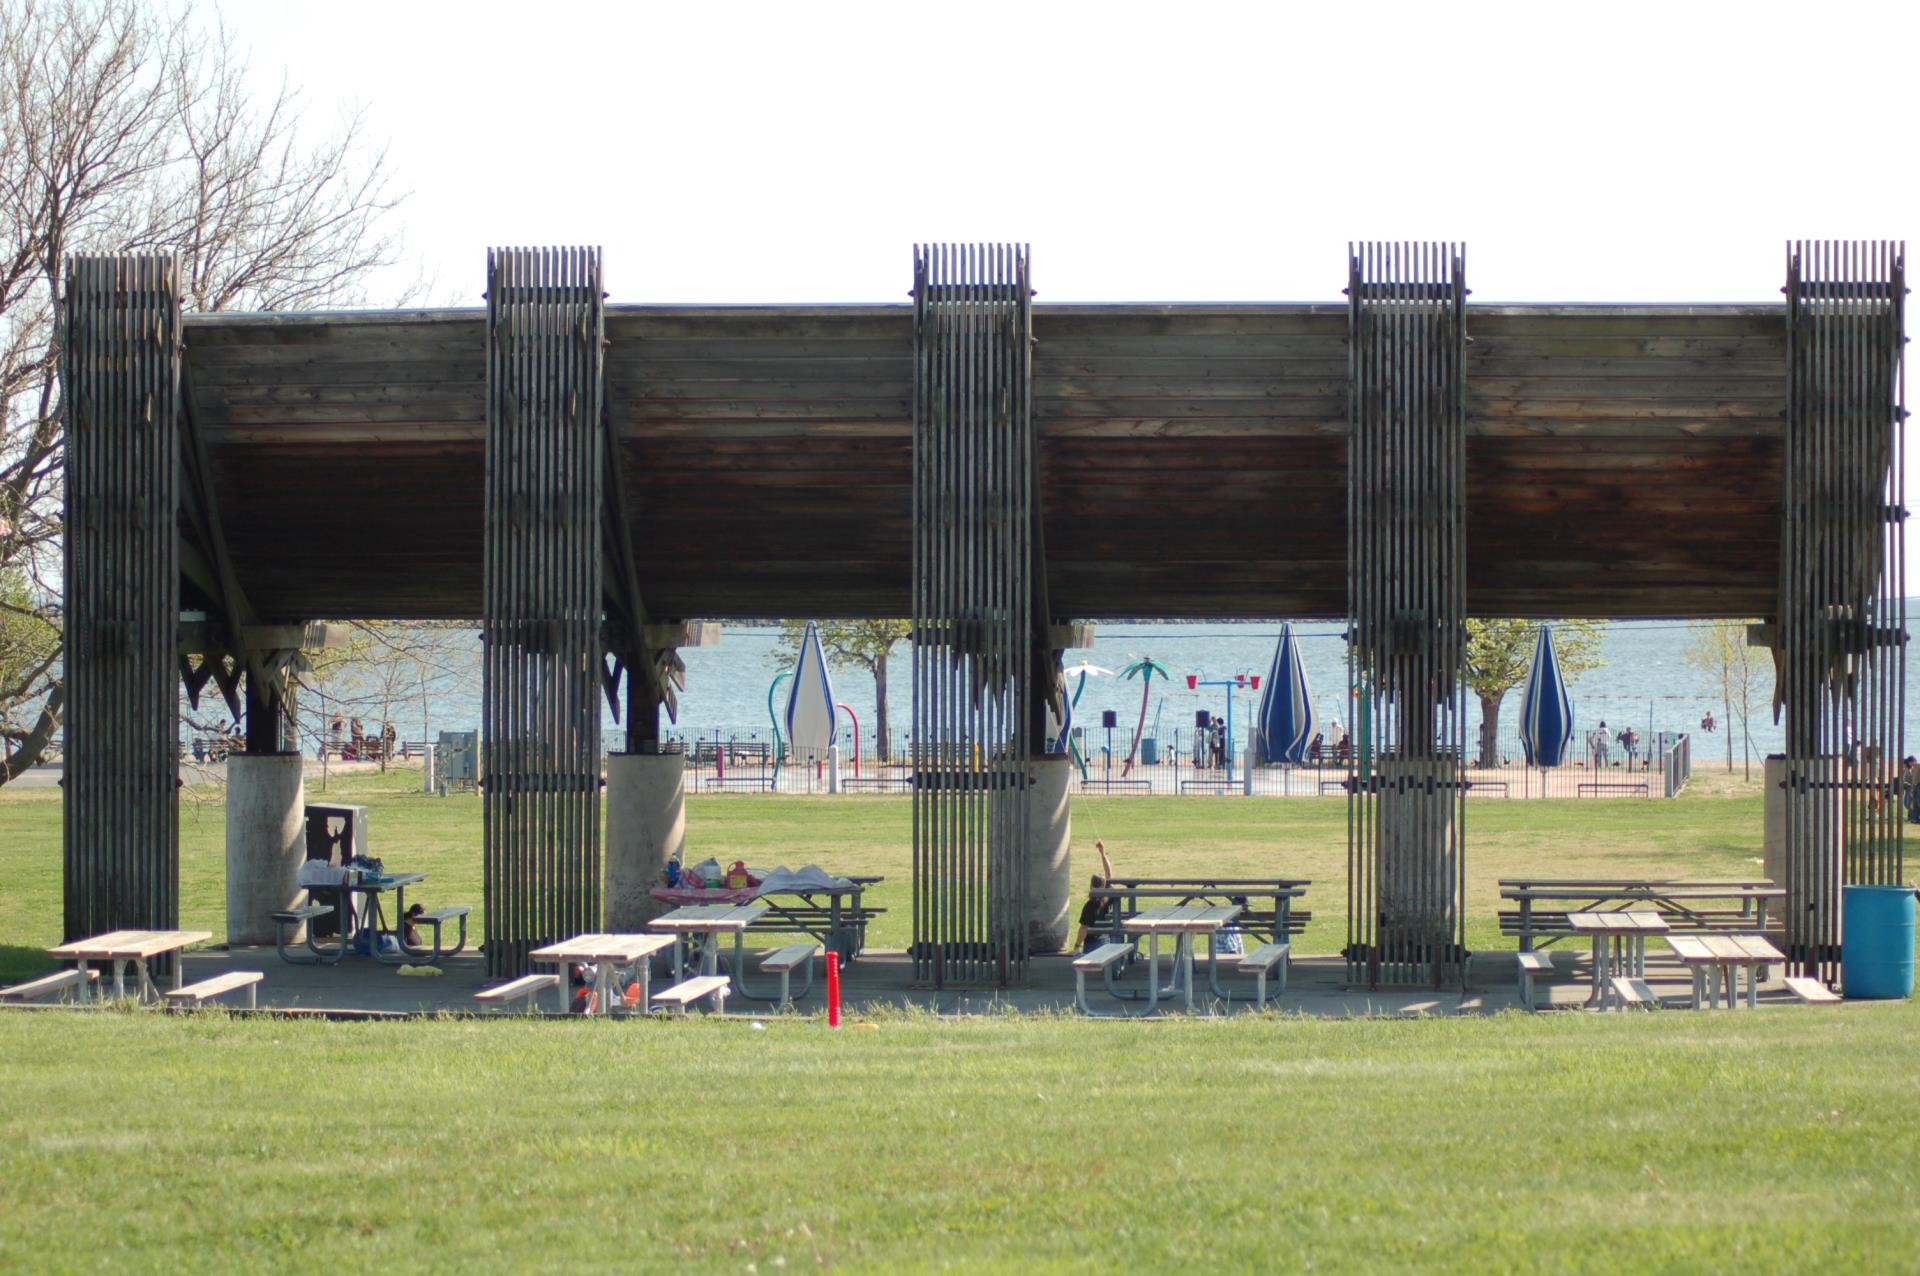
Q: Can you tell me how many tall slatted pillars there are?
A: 5